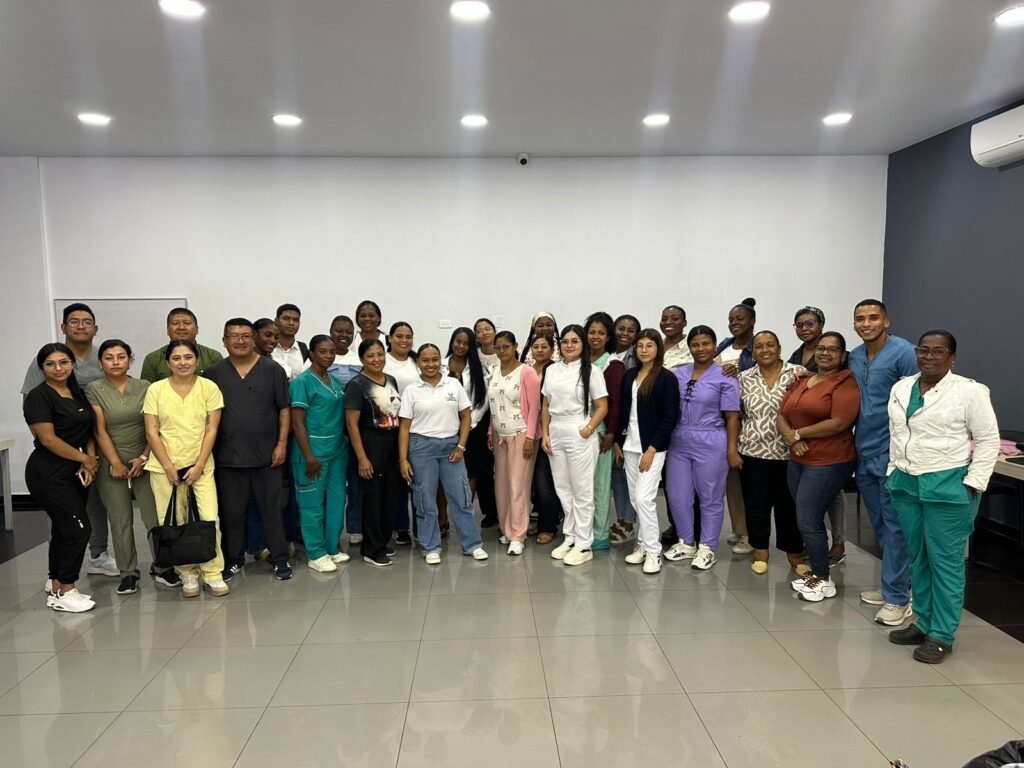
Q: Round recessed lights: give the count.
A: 9